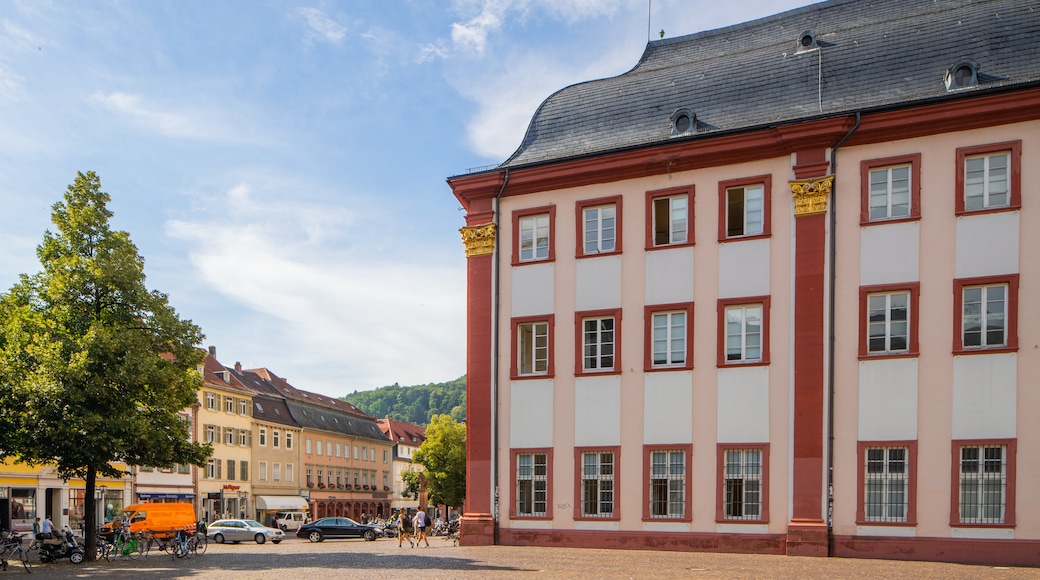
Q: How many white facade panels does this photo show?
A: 12